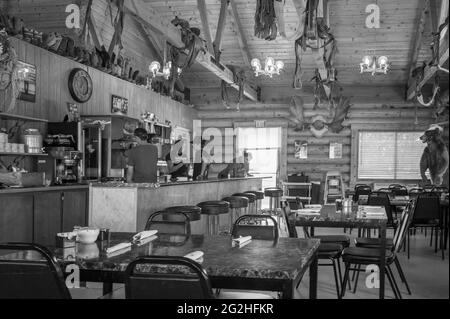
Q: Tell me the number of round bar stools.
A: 6